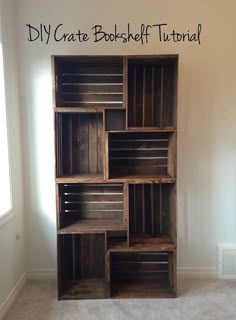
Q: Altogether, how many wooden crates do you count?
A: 8